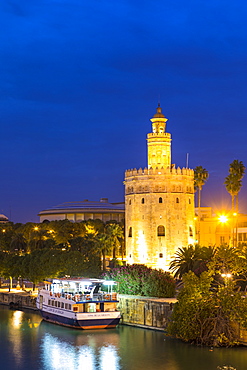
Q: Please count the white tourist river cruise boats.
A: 1